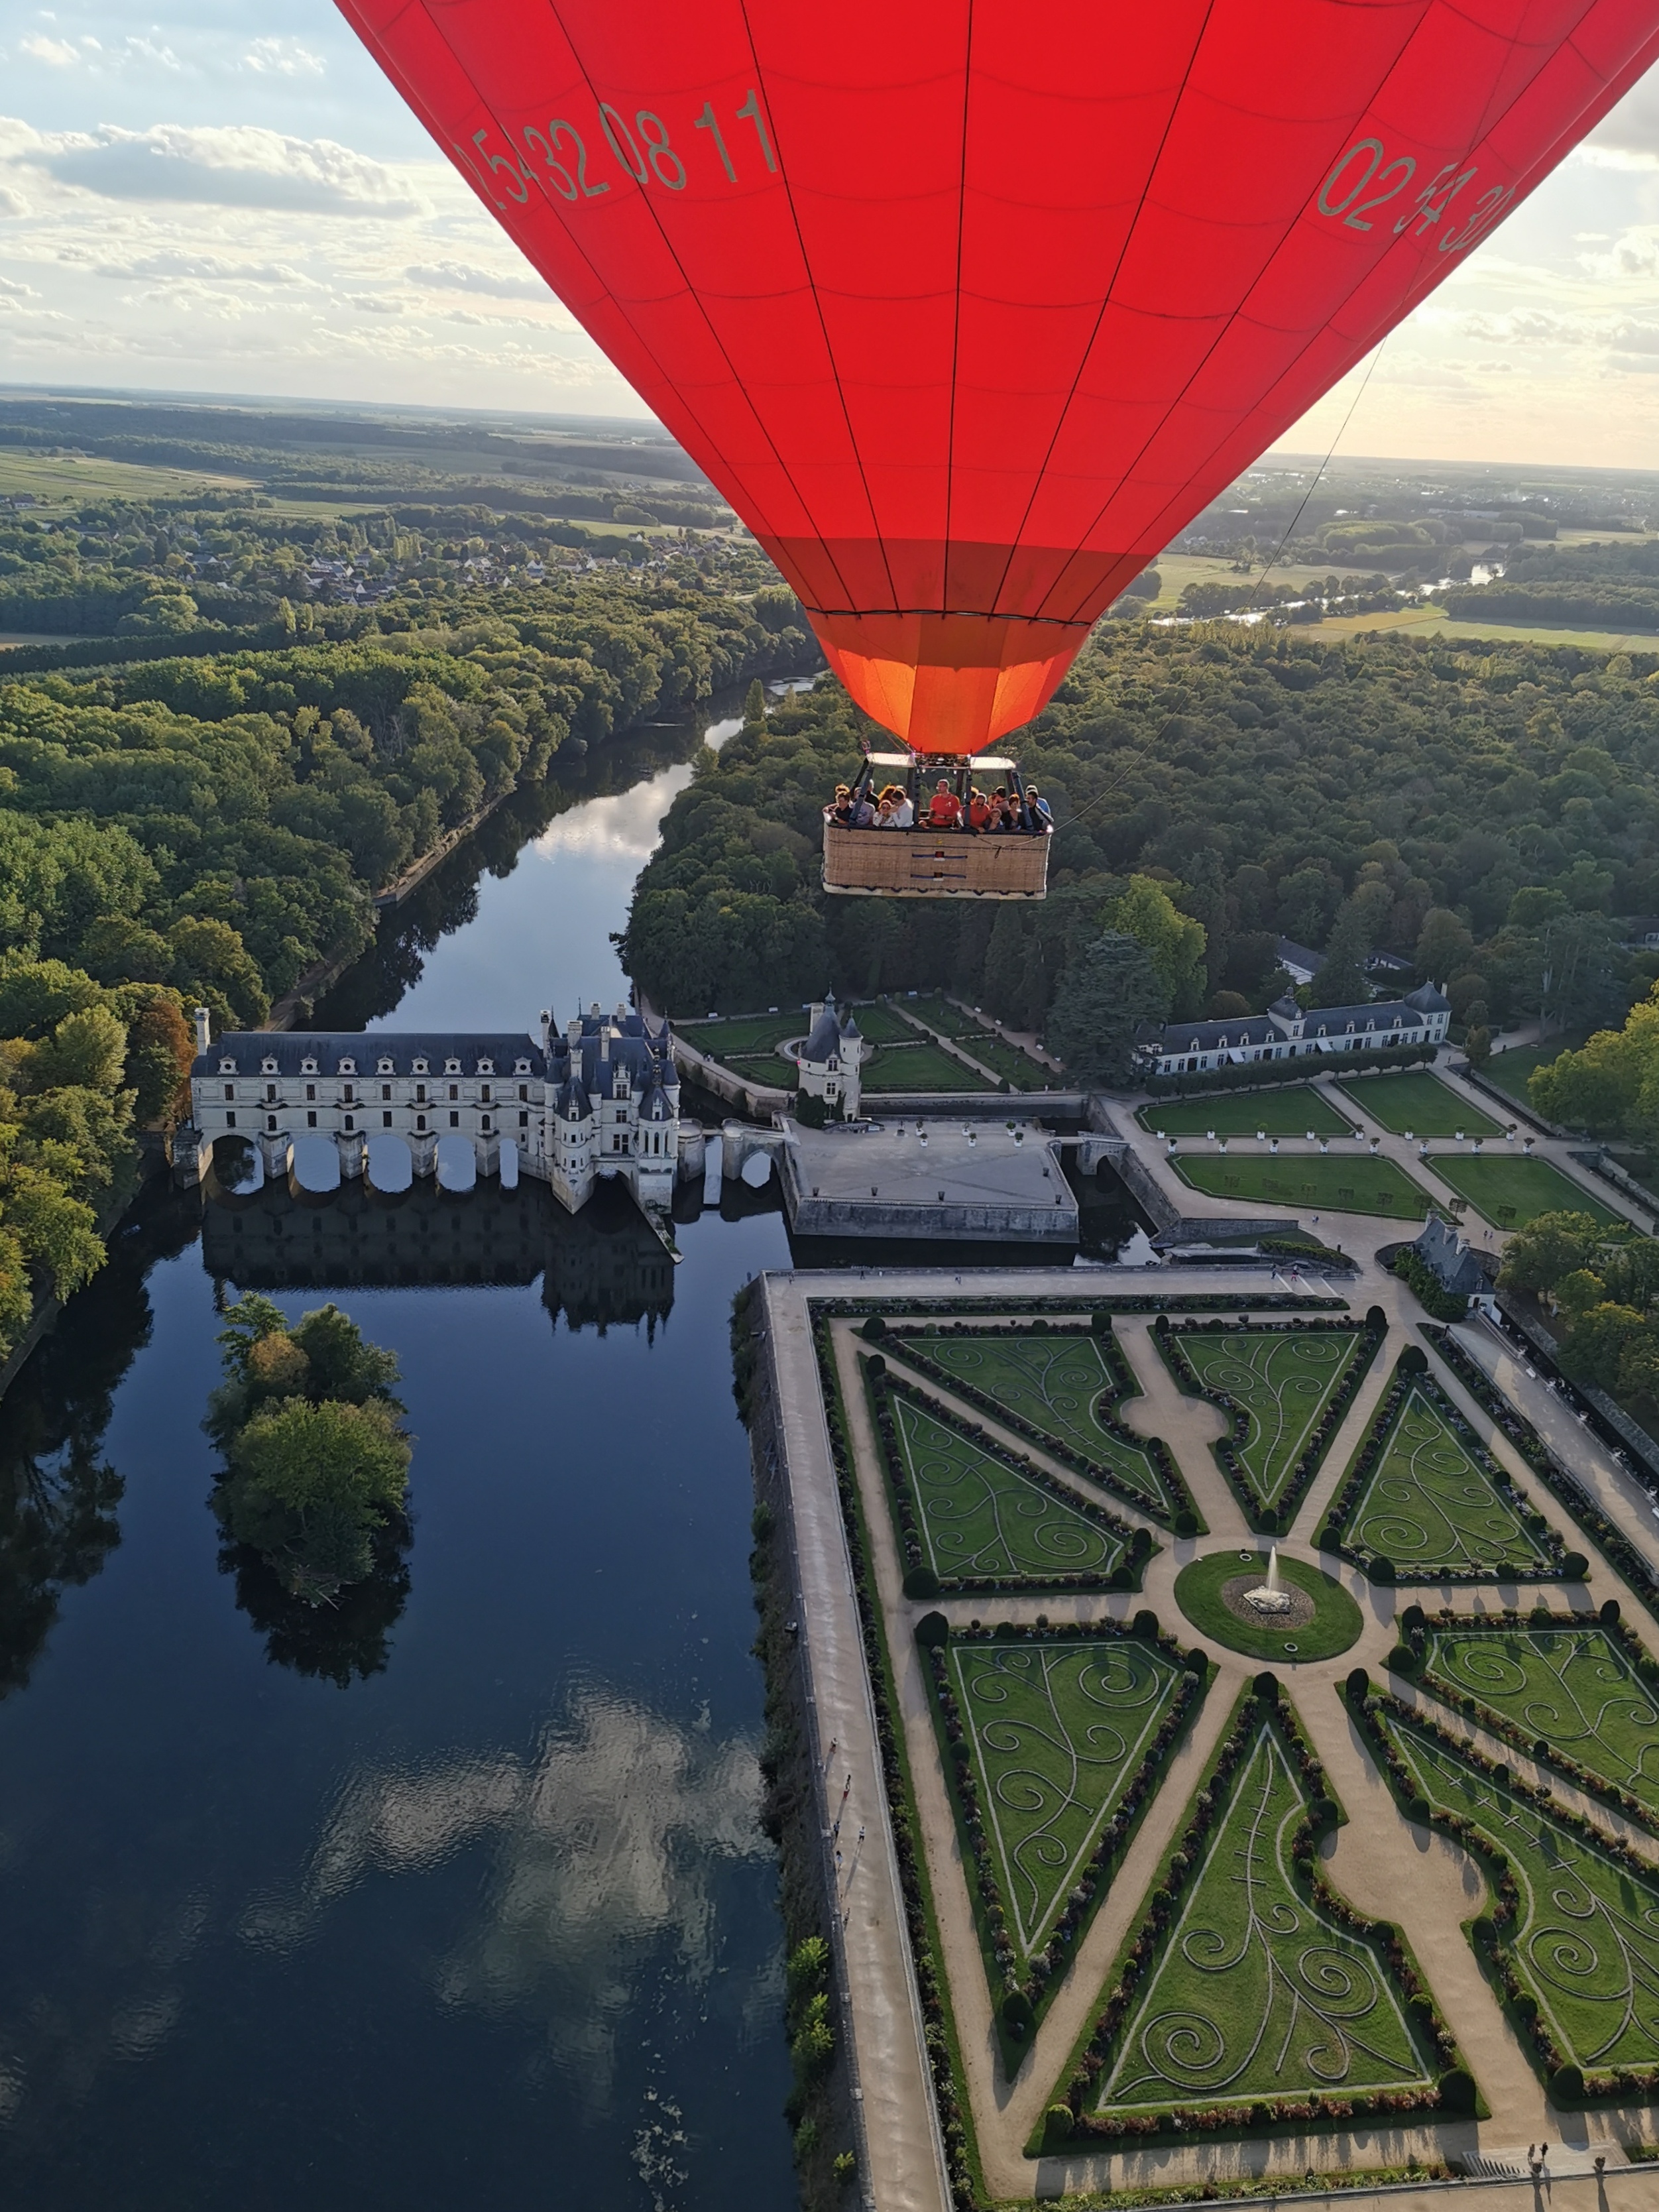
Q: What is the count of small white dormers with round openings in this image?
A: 9